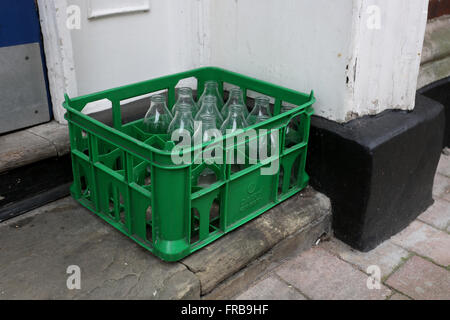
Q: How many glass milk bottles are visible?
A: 11